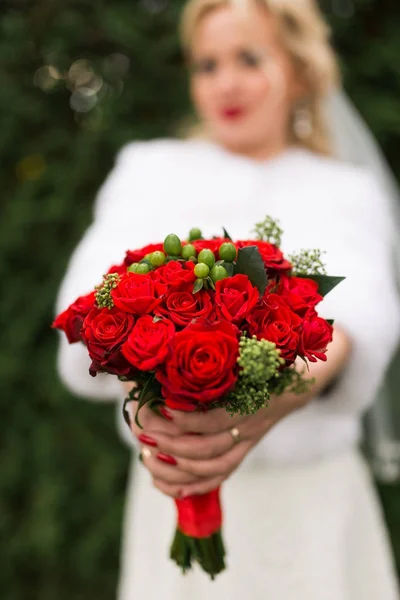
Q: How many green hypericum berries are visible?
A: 11